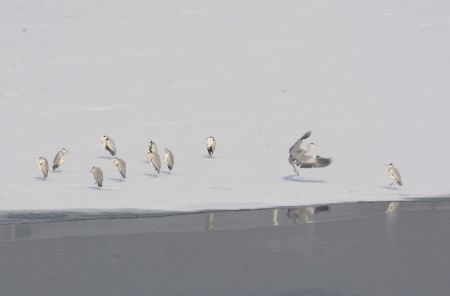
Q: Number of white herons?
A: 11